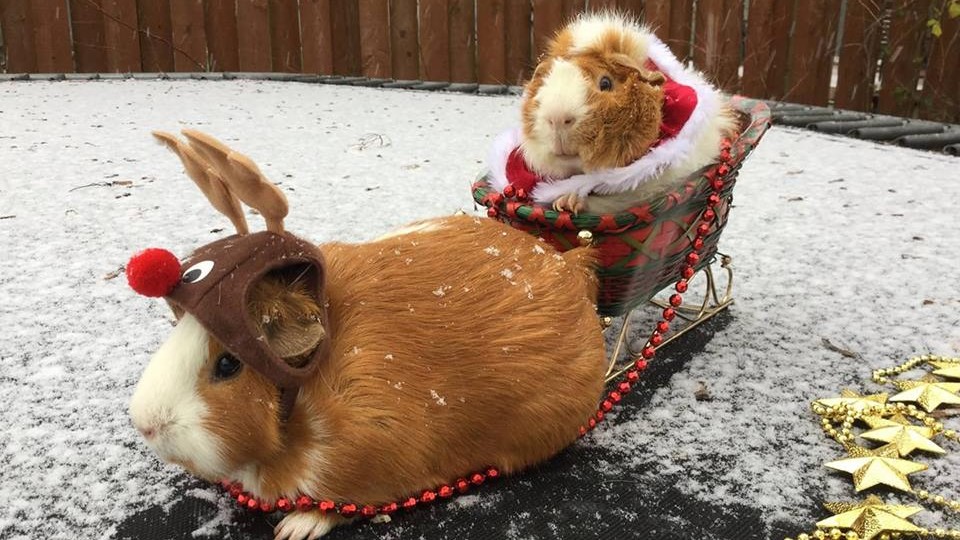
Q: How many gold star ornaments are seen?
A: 6